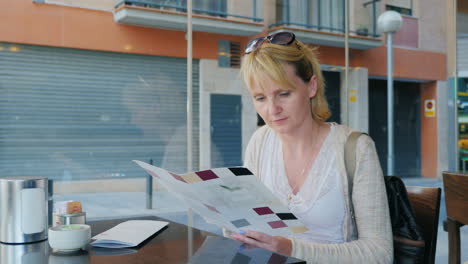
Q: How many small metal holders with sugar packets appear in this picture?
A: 1